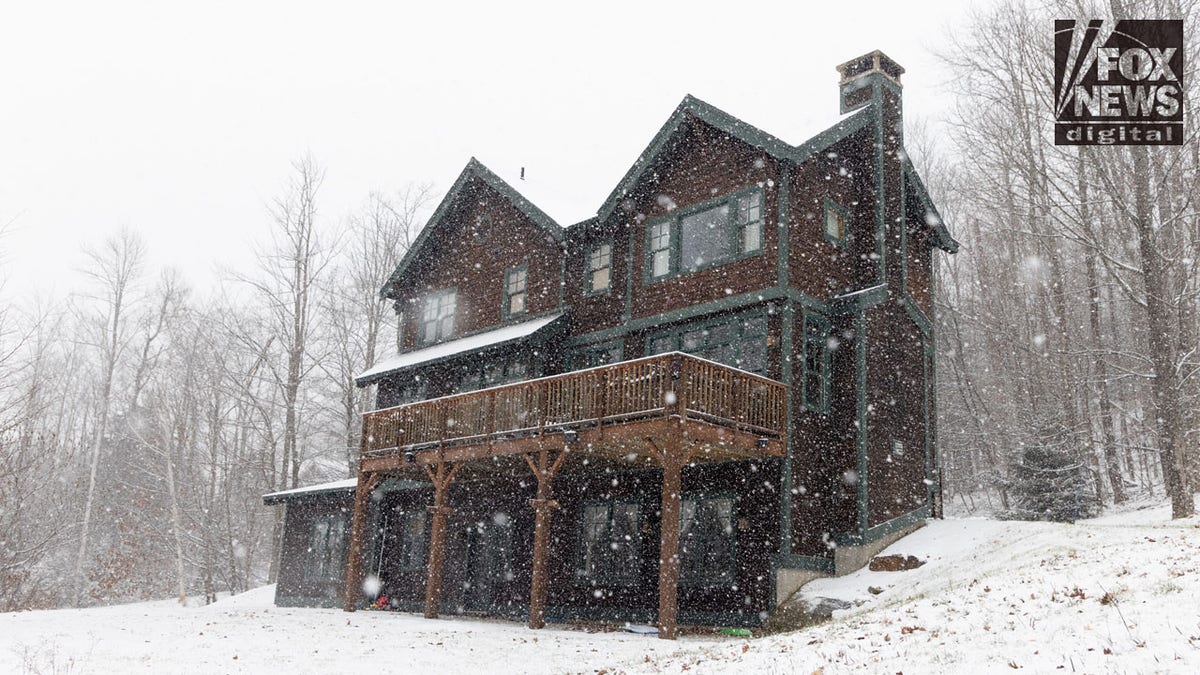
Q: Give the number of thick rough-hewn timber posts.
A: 4